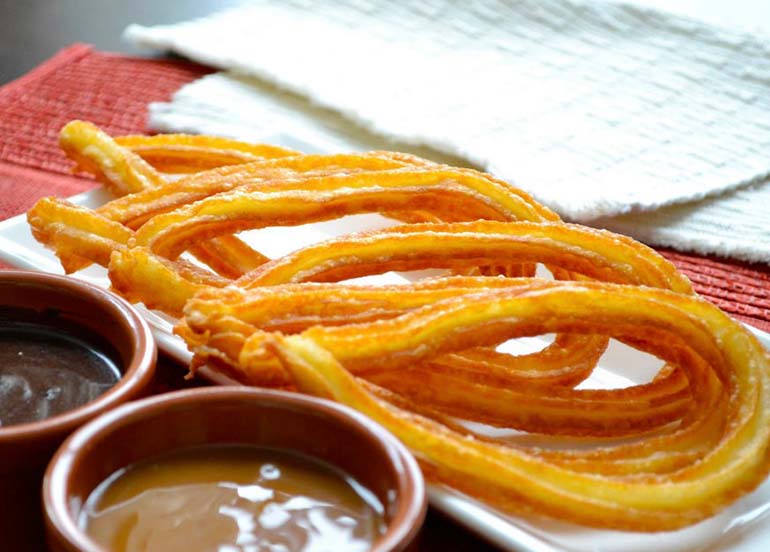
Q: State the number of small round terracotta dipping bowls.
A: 2